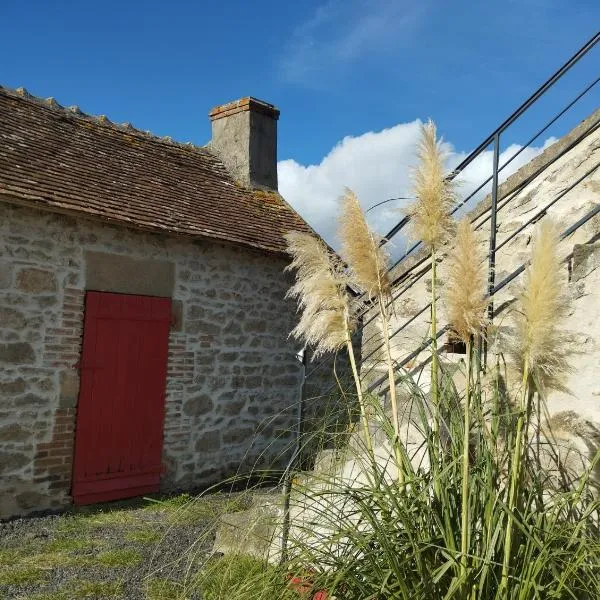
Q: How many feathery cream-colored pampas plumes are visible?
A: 5